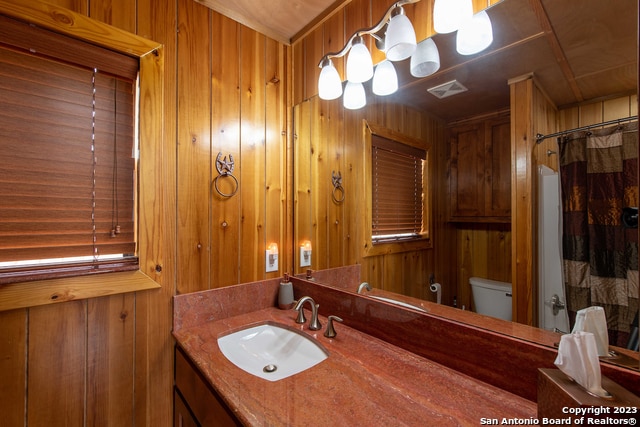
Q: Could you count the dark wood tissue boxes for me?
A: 1